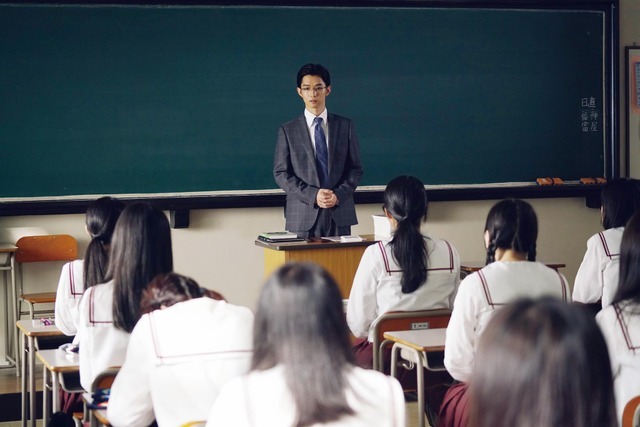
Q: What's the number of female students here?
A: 9